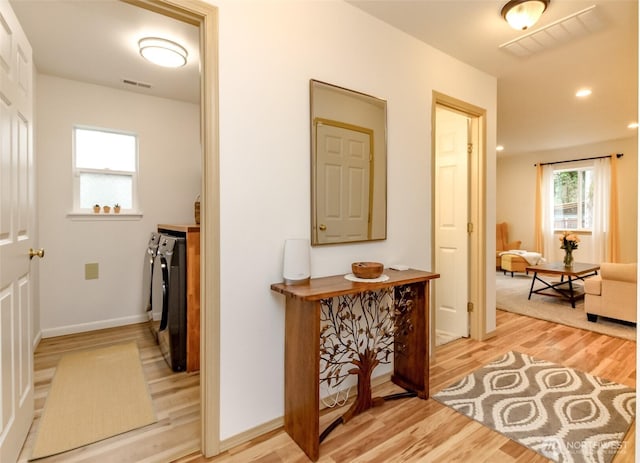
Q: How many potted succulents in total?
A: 3